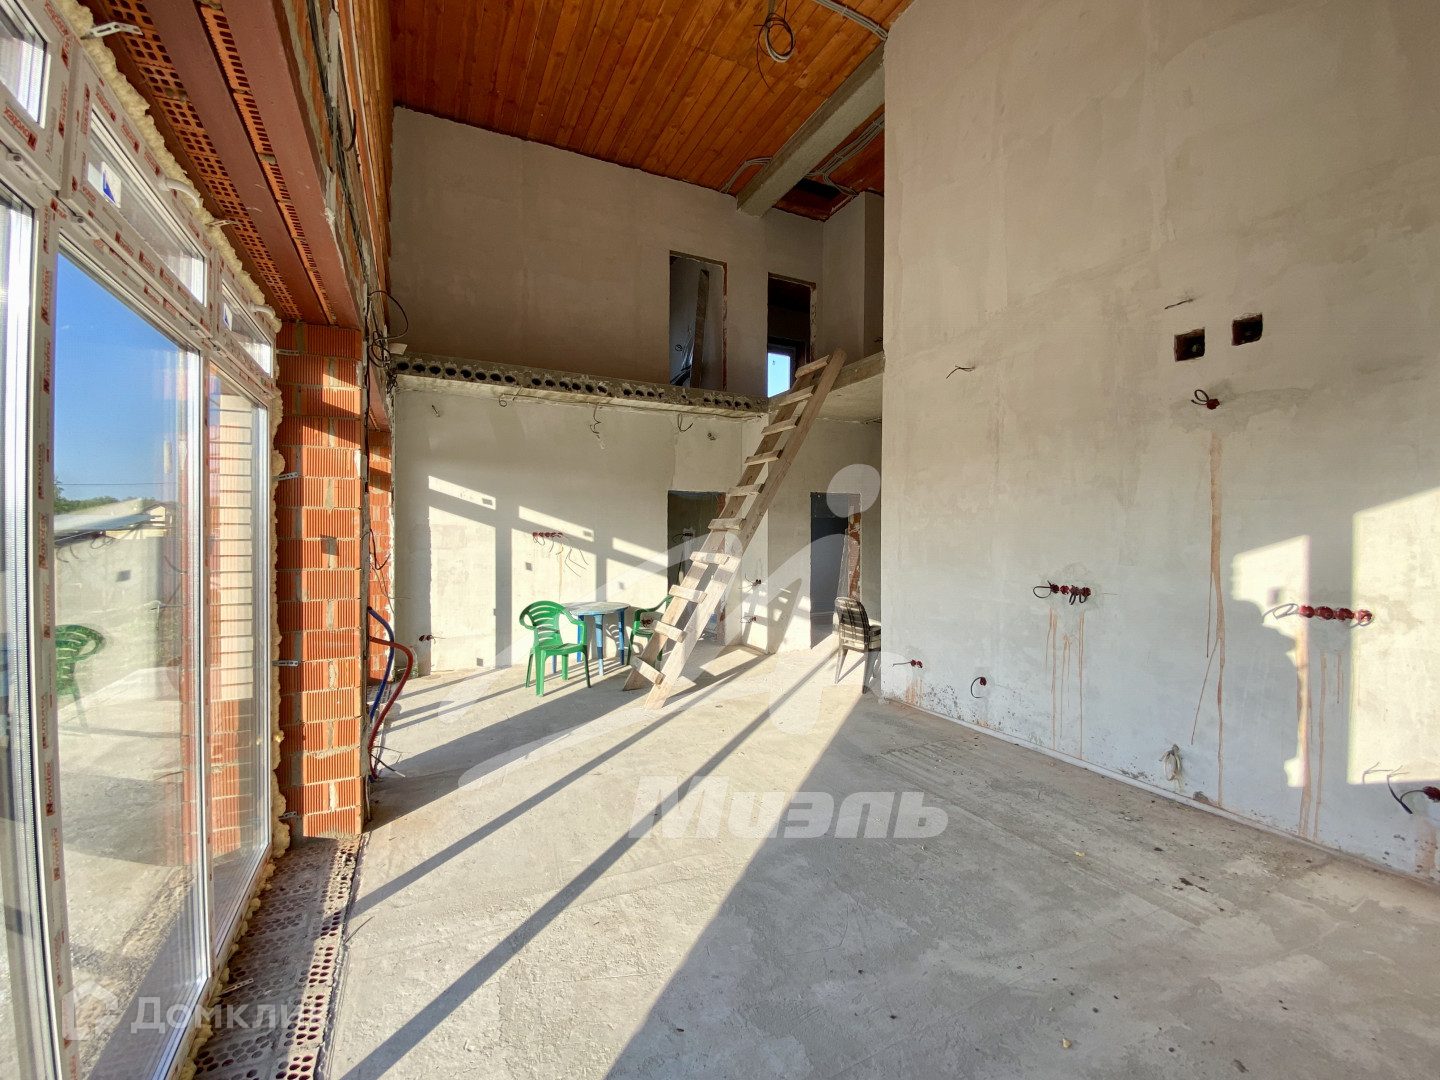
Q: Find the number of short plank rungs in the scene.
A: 10